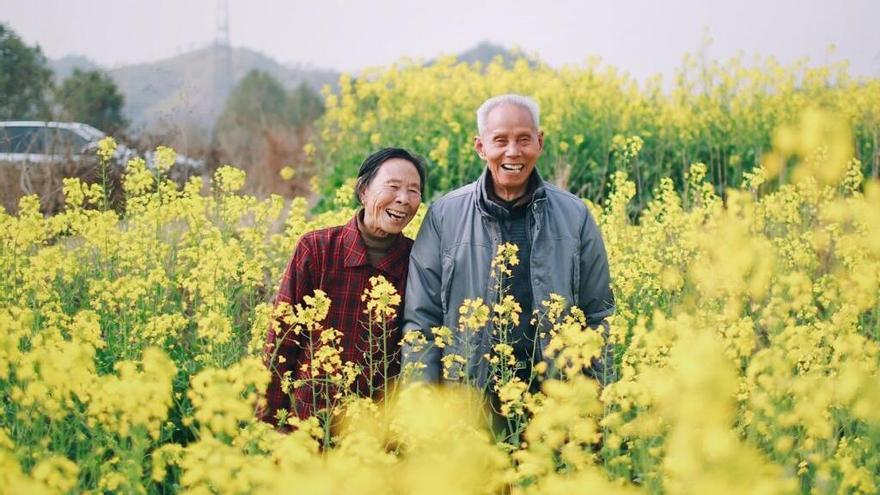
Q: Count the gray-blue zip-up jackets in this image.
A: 1